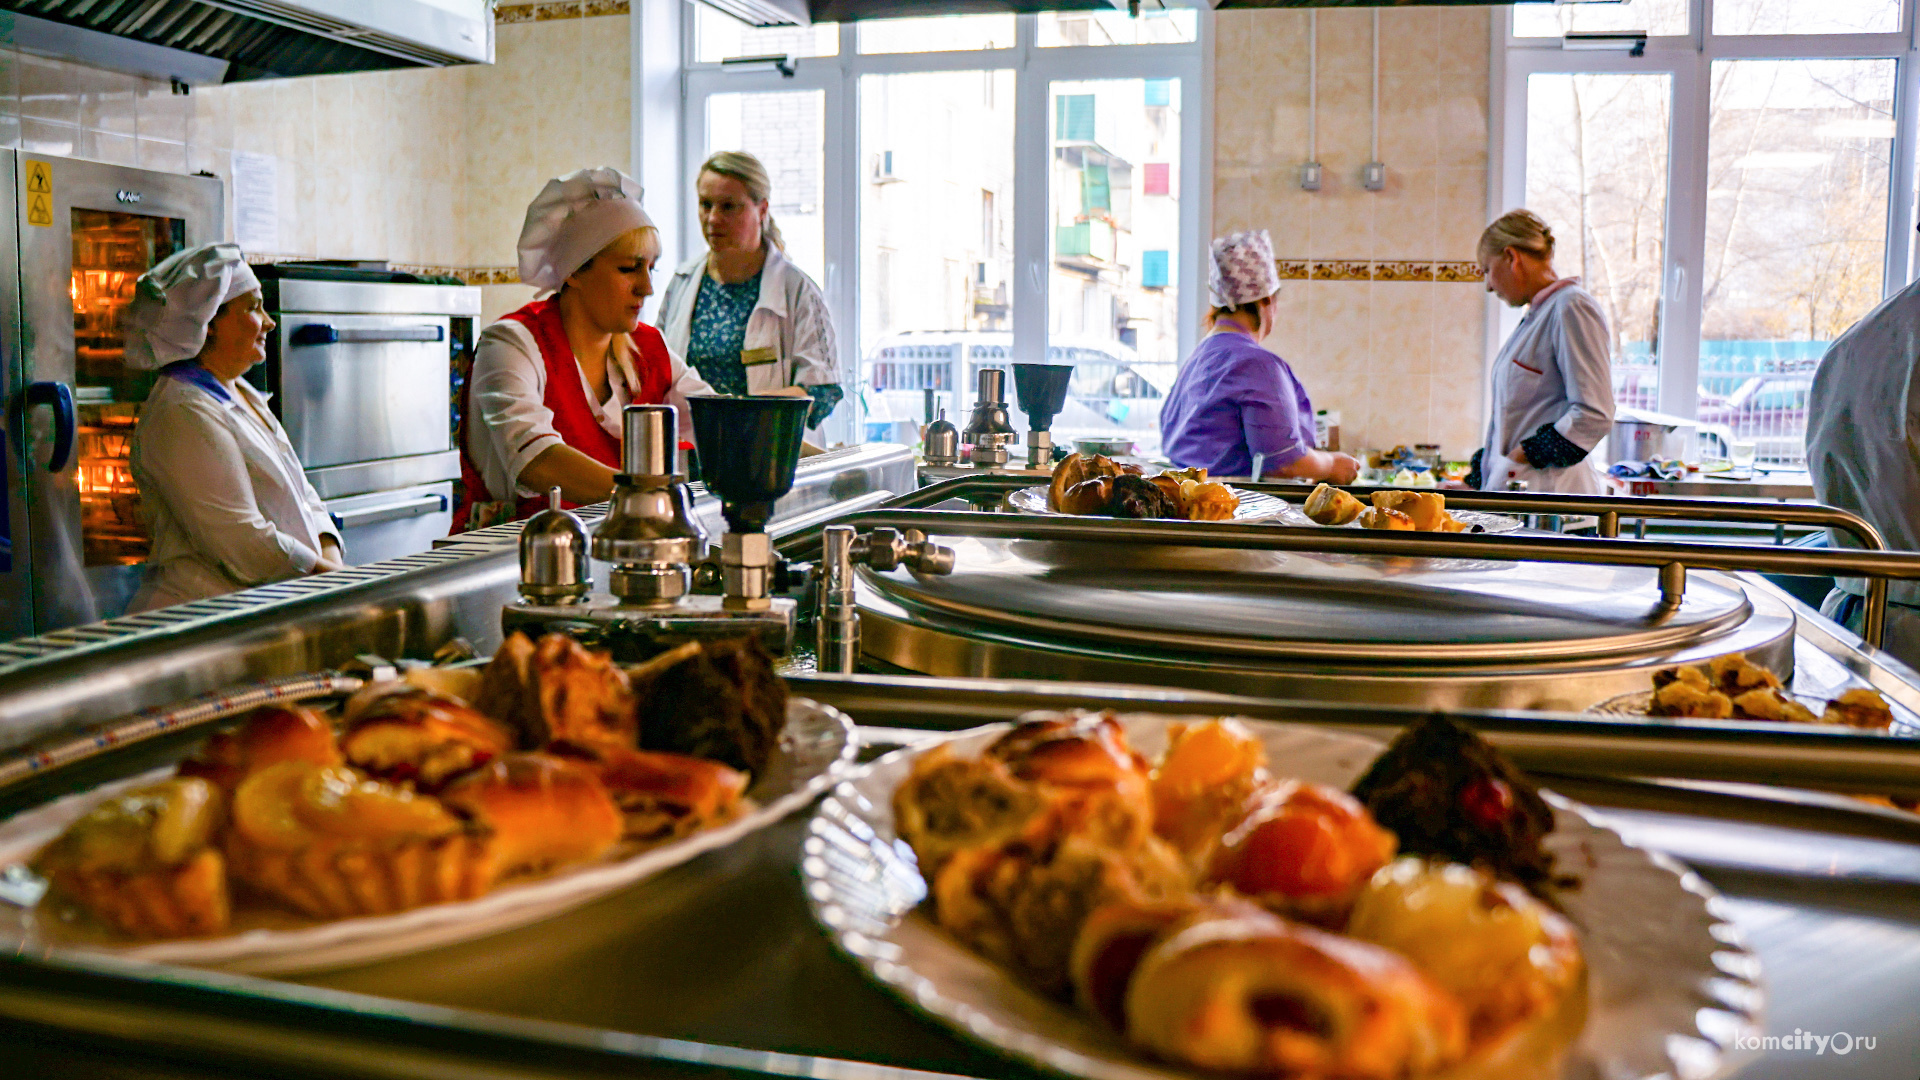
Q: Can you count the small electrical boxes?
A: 2